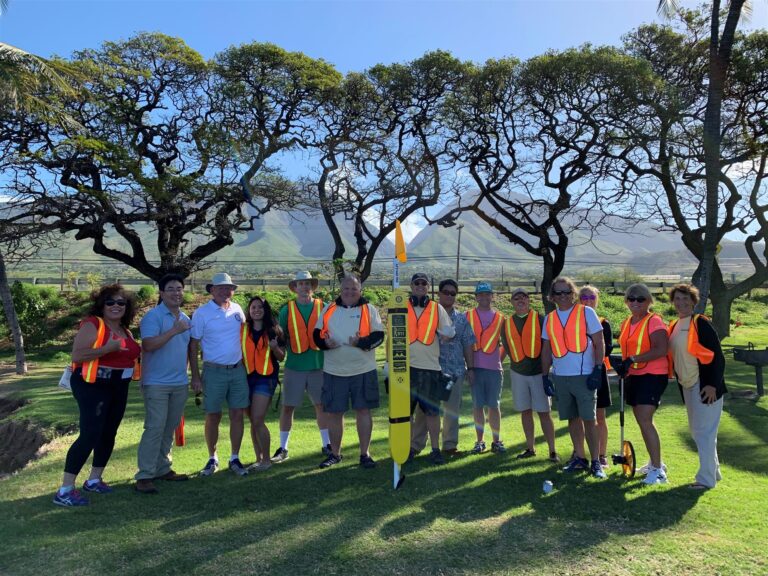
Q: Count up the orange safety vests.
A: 11